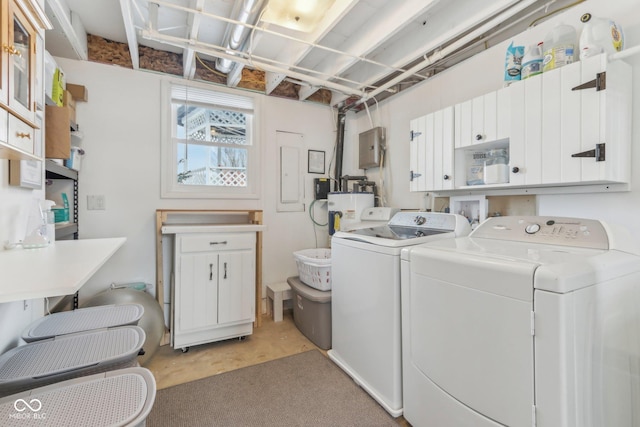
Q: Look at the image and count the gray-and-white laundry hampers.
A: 3